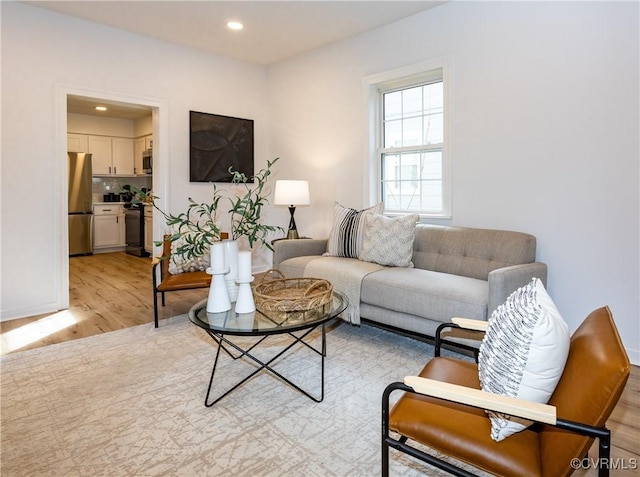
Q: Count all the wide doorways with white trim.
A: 1